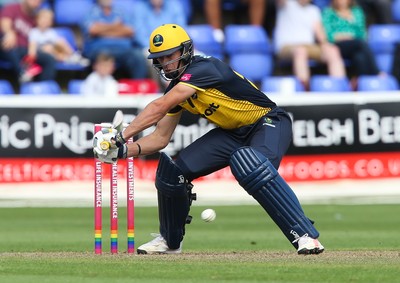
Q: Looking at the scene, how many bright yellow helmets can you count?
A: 1